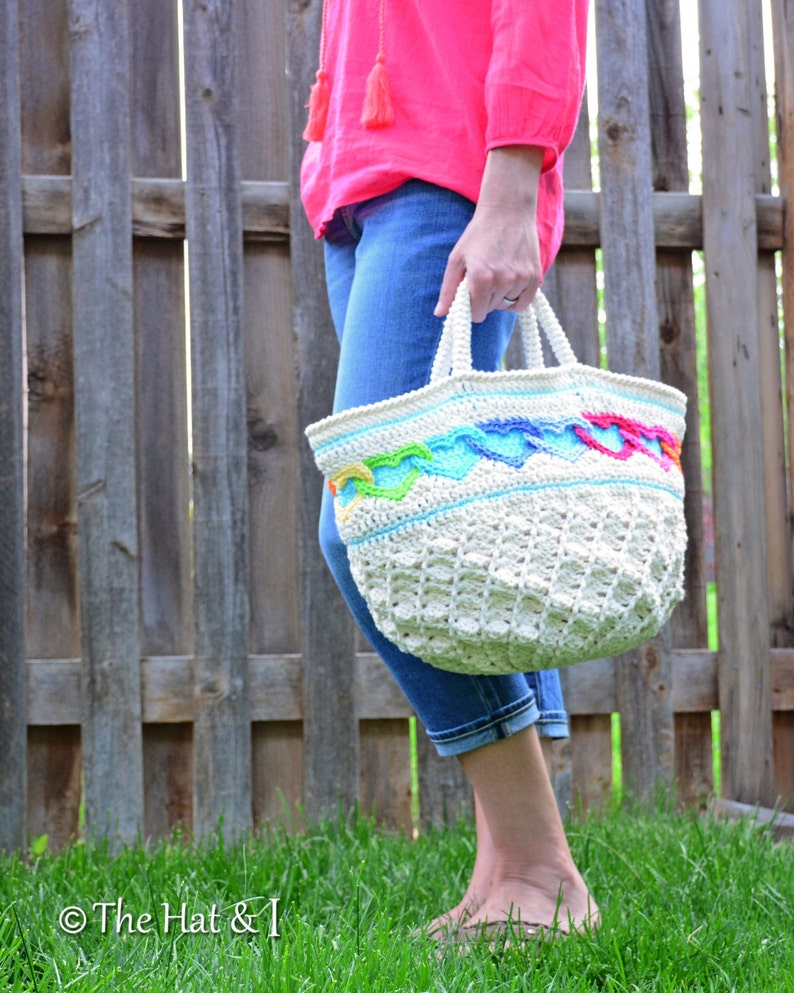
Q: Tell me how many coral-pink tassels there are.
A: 2